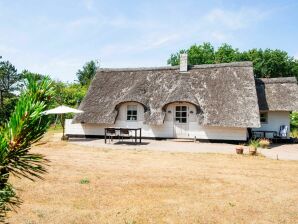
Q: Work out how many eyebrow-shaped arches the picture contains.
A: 2